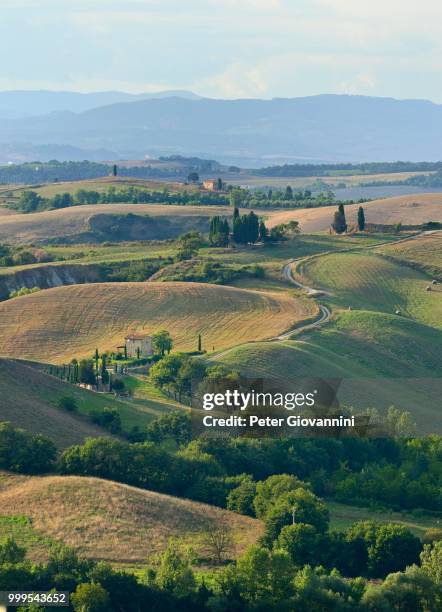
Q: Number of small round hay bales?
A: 3